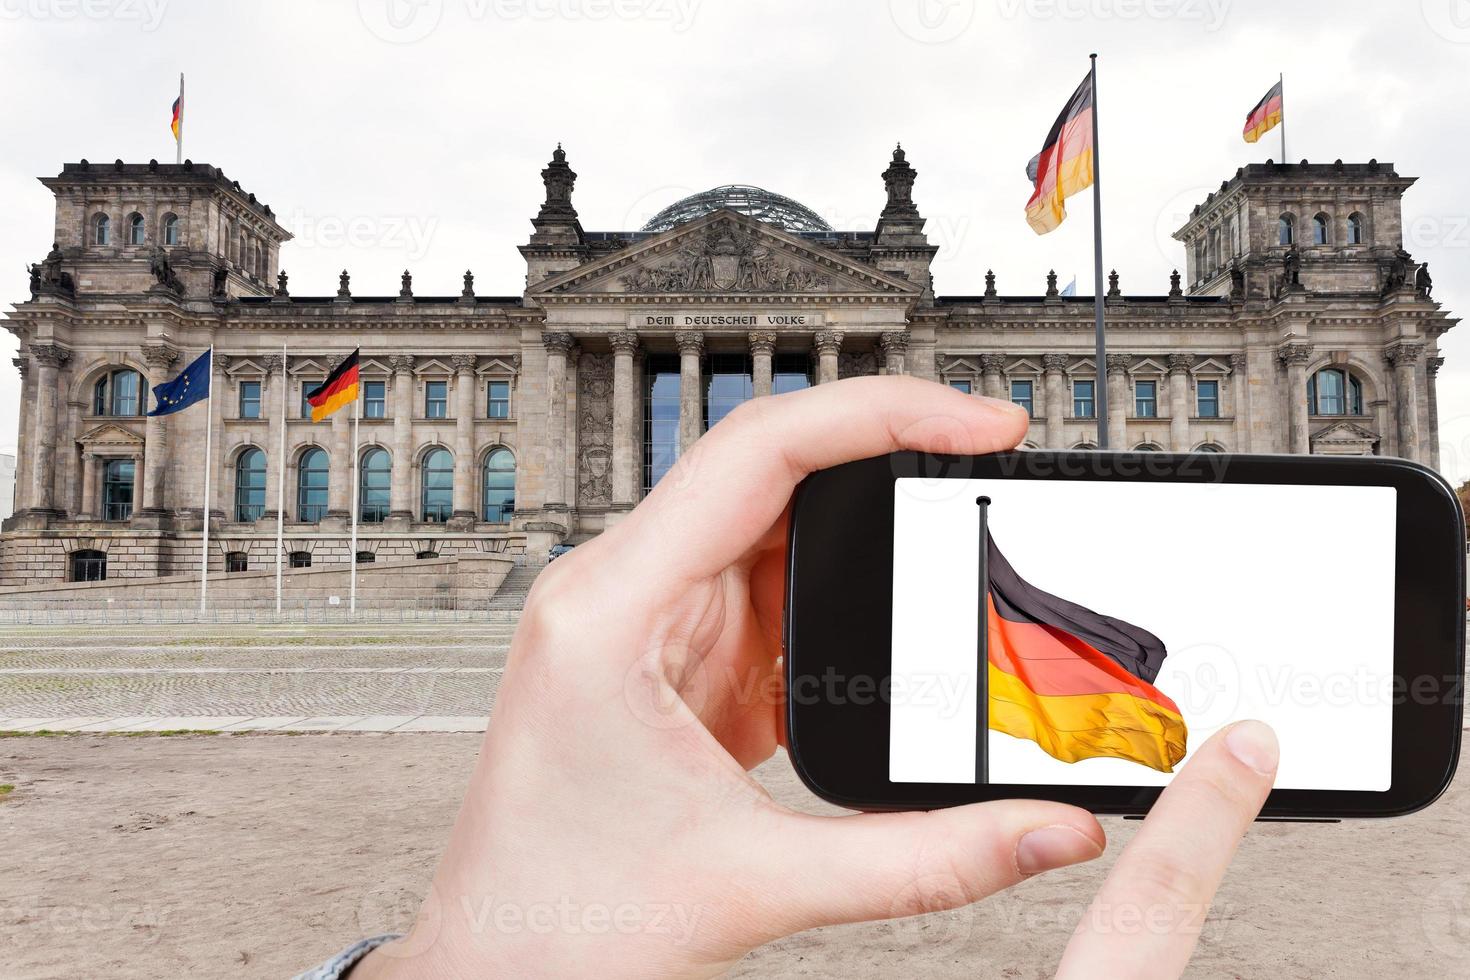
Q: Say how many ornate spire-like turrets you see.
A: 2